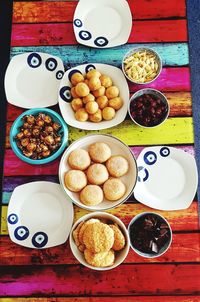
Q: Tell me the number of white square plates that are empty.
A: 4